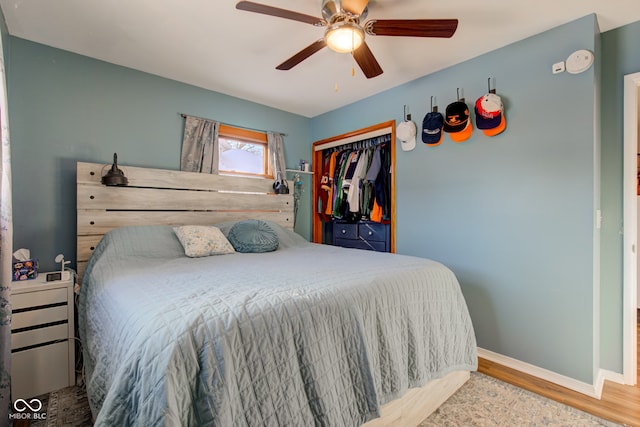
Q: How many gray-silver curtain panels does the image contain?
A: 2